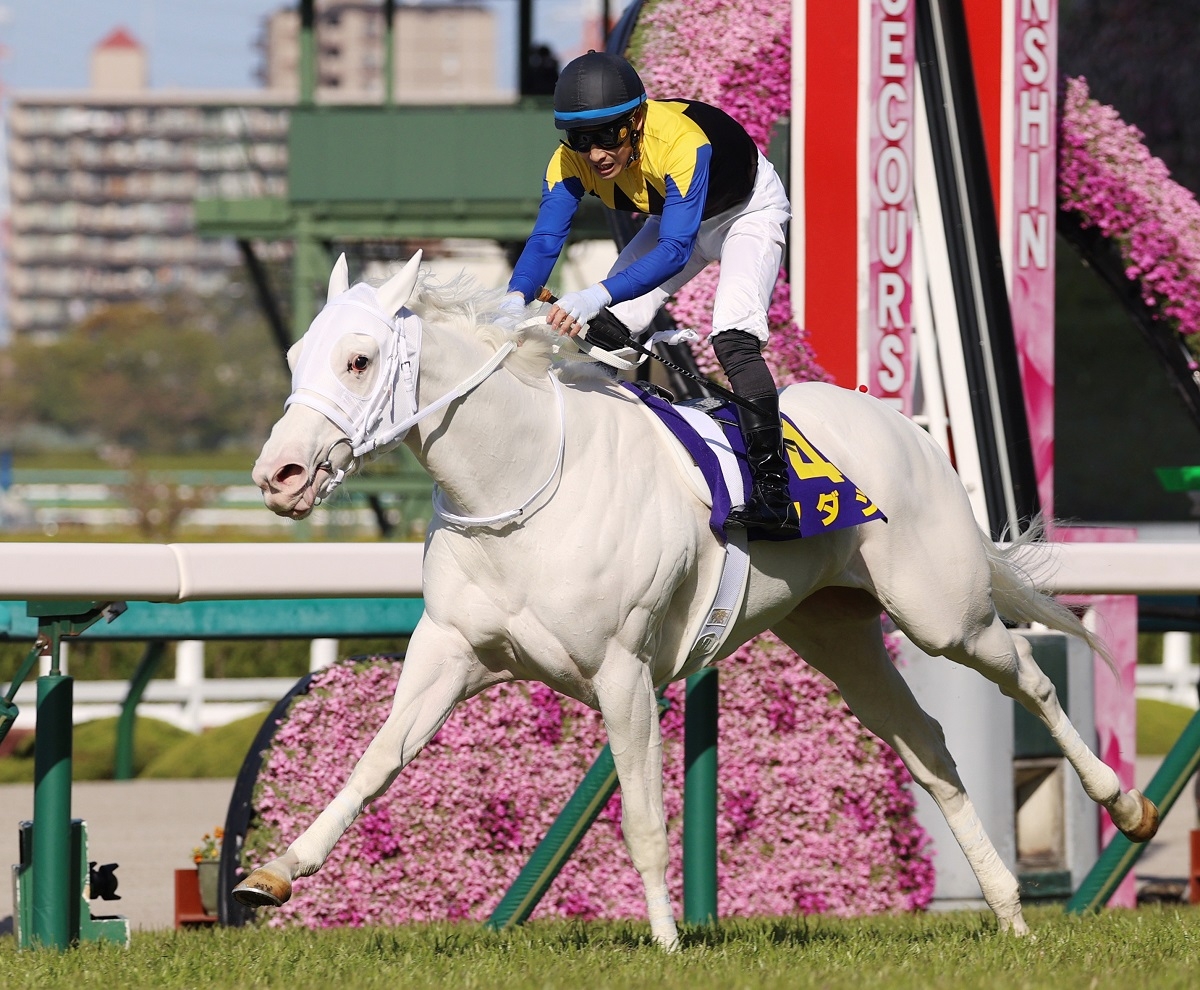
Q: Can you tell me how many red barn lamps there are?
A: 0